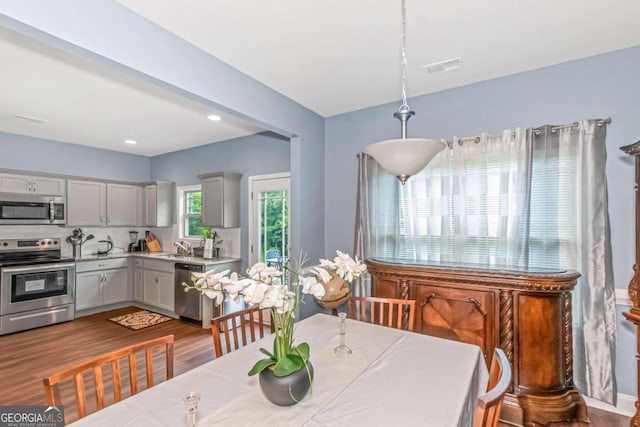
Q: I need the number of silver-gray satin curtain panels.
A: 2